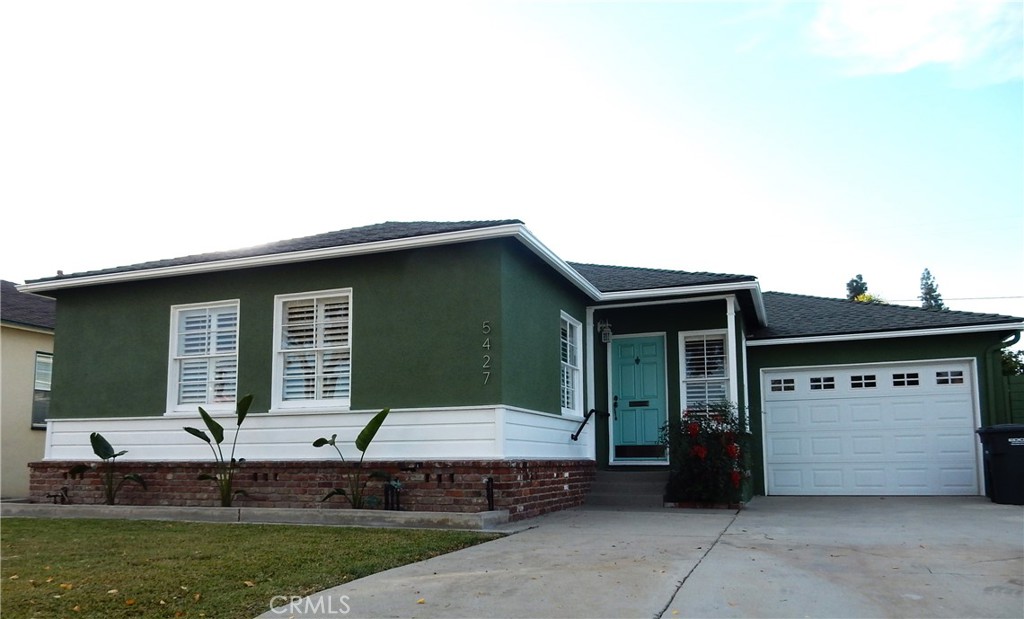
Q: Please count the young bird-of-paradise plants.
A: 3